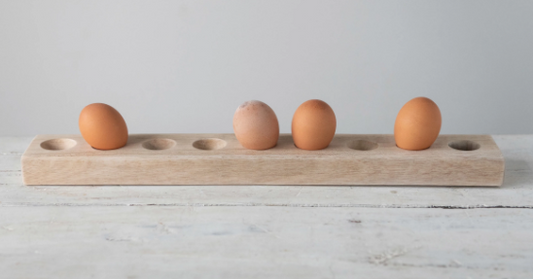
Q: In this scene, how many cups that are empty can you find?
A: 5